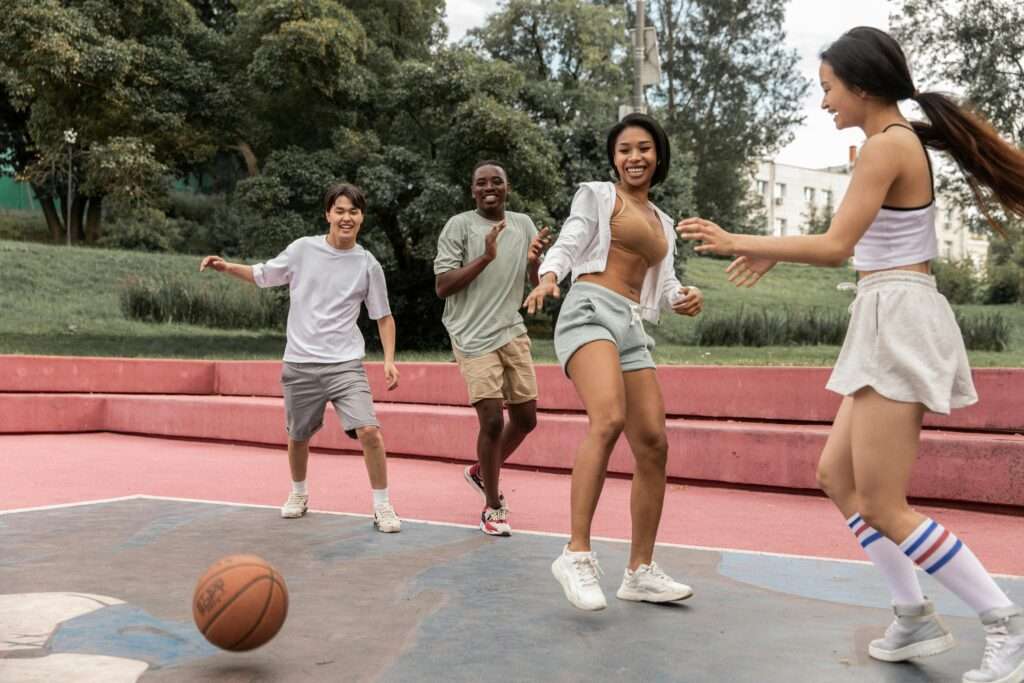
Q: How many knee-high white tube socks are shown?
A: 2